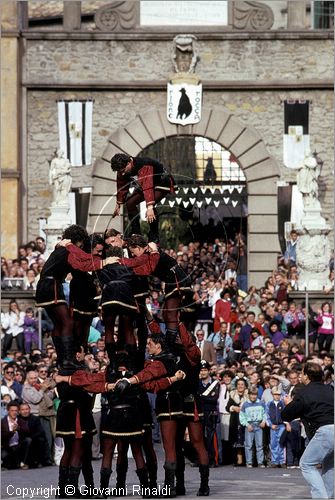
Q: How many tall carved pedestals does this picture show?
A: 2